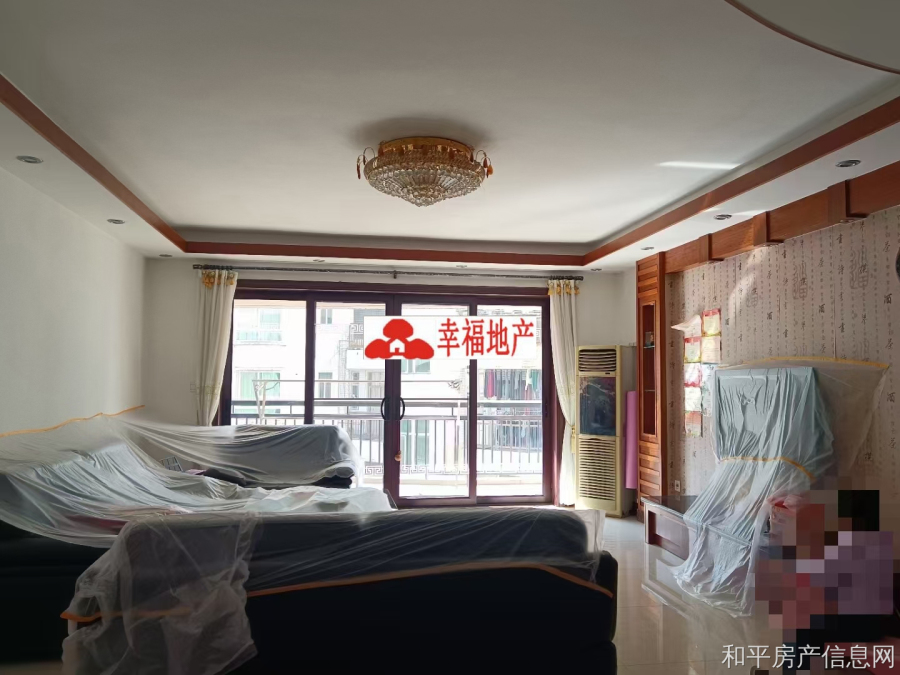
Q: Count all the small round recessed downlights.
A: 9